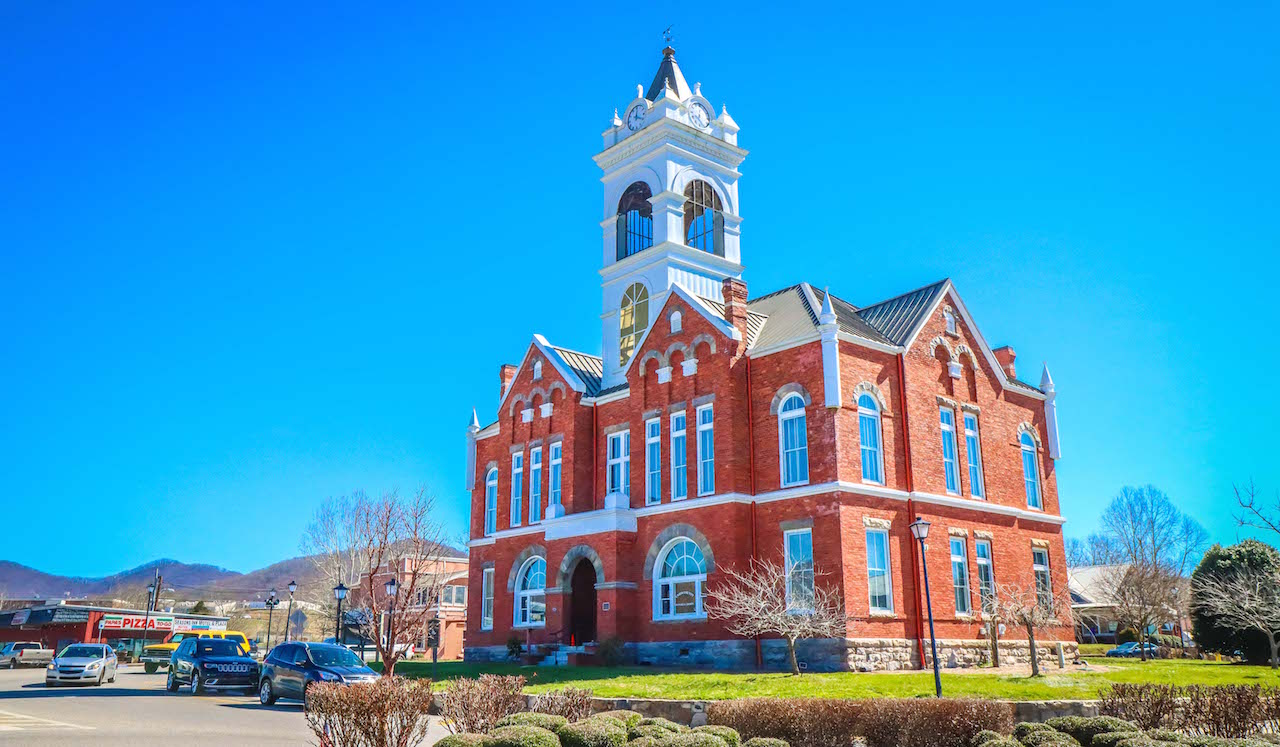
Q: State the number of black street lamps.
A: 6